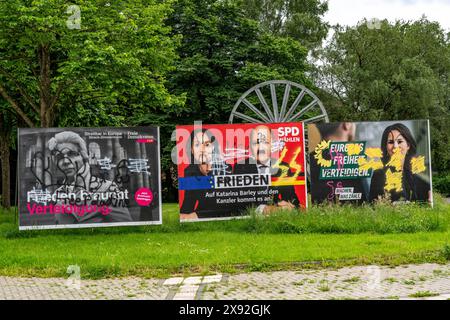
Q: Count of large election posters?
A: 3